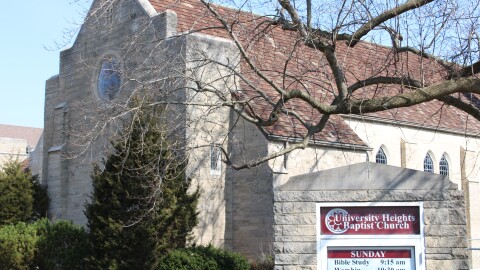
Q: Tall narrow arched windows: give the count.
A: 3